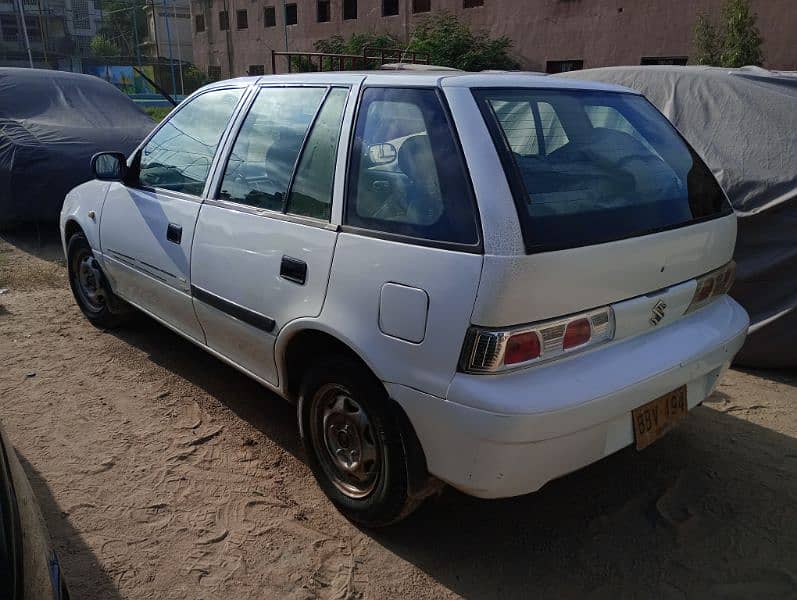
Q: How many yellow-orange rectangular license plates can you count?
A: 1